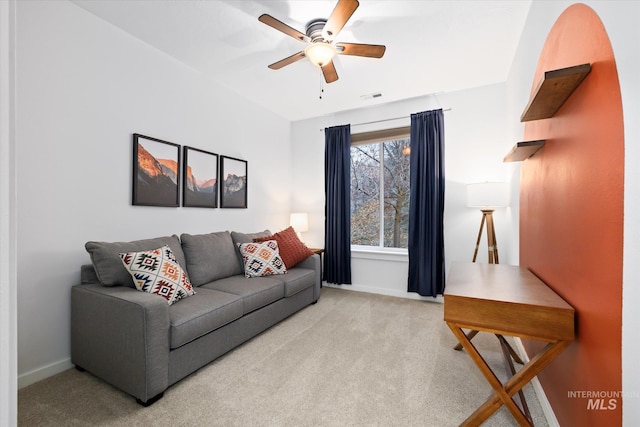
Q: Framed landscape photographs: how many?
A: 3